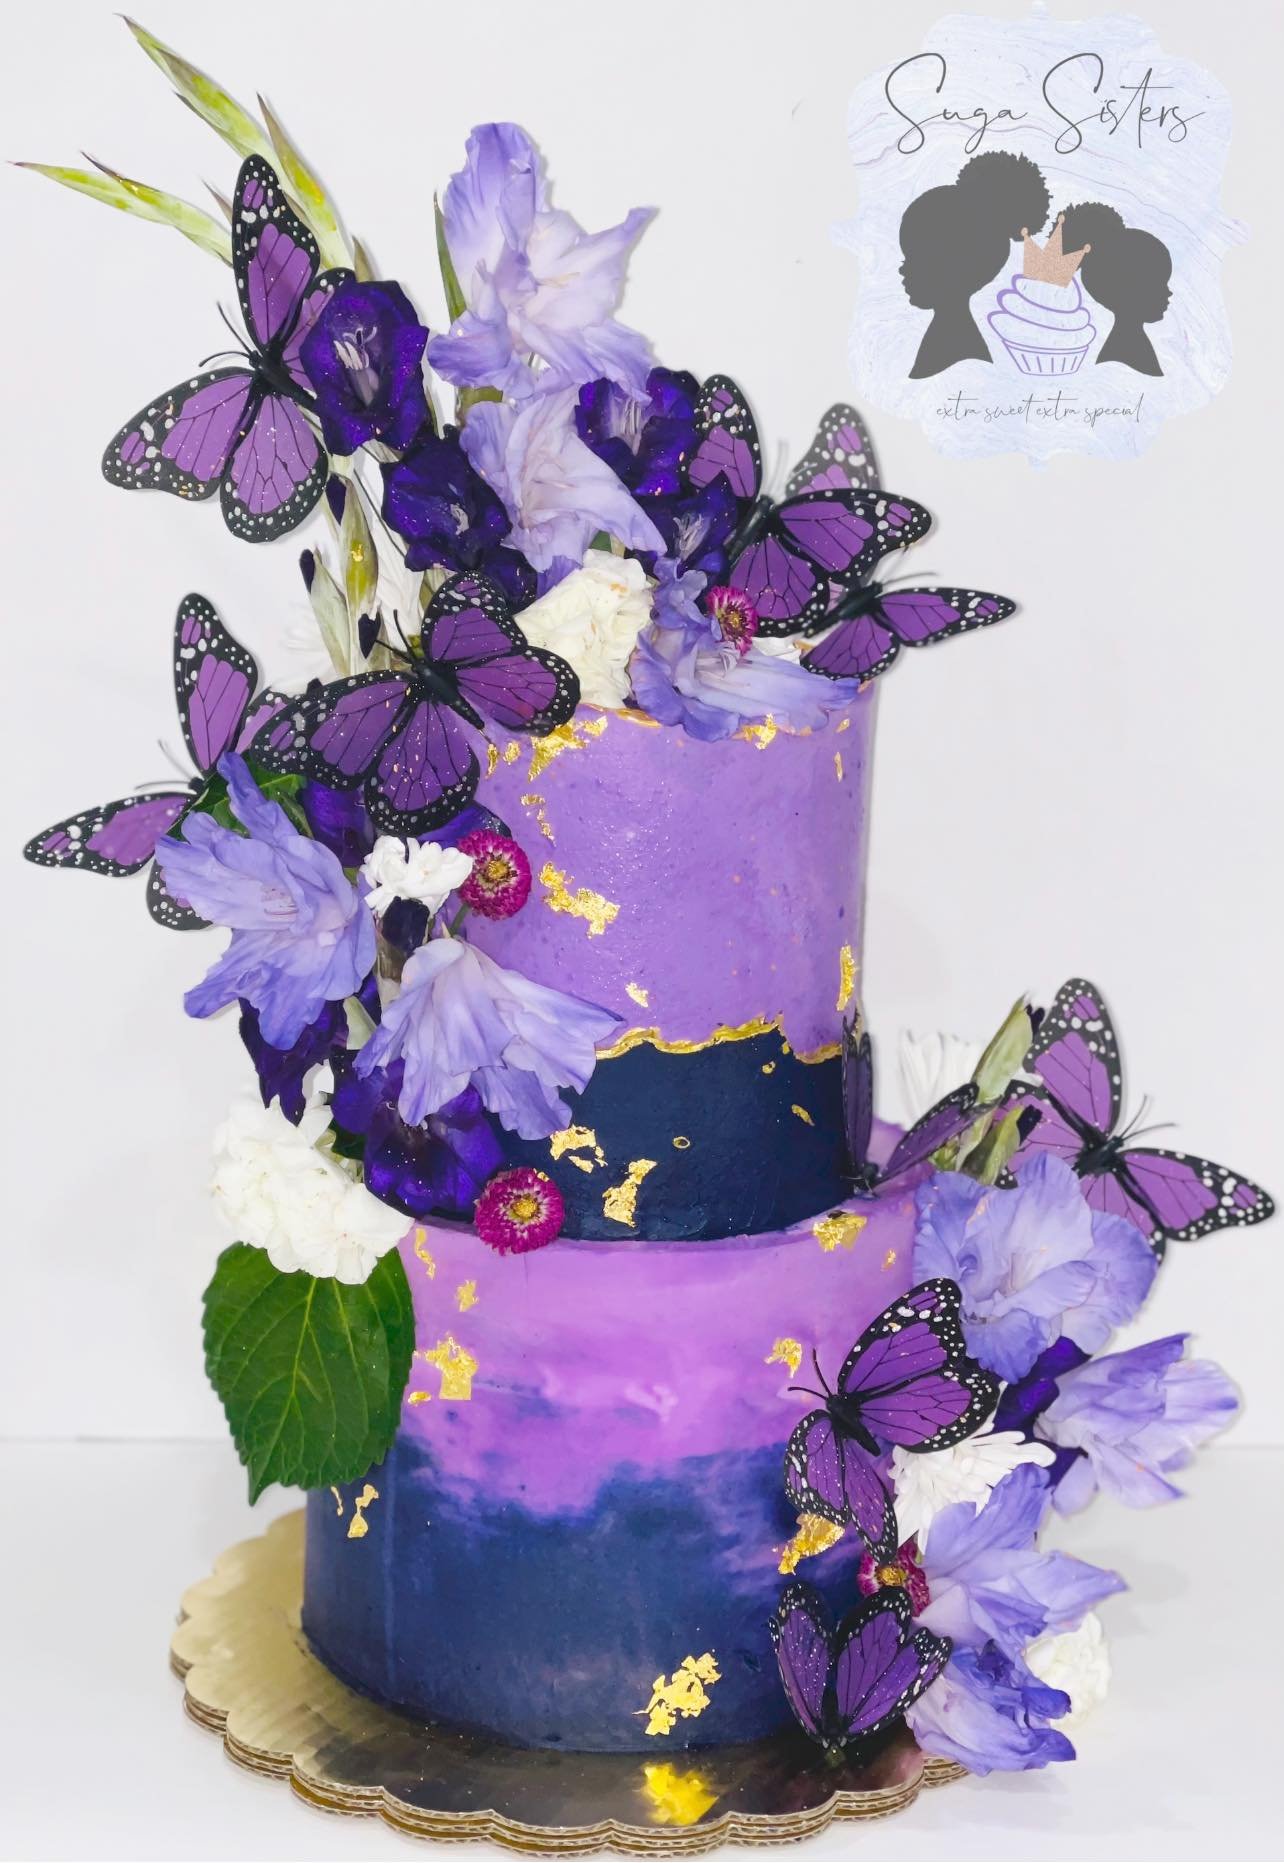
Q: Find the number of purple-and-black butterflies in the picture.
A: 9